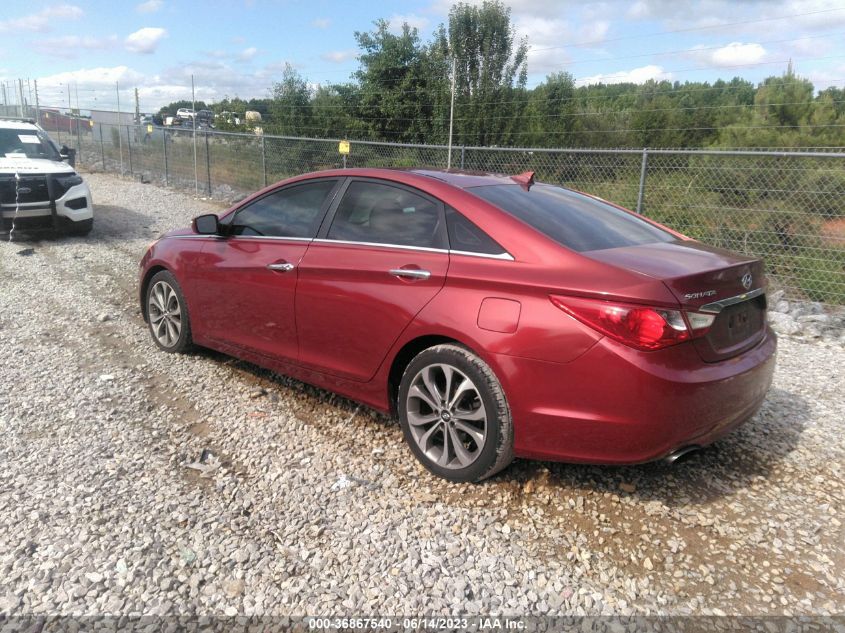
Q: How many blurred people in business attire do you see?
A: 0